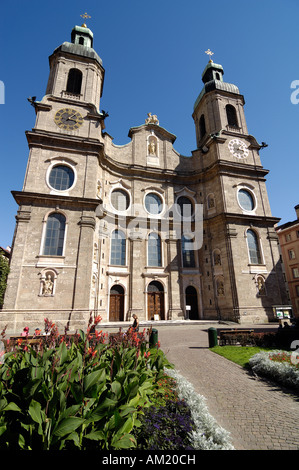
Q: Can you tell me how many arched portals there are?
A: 3